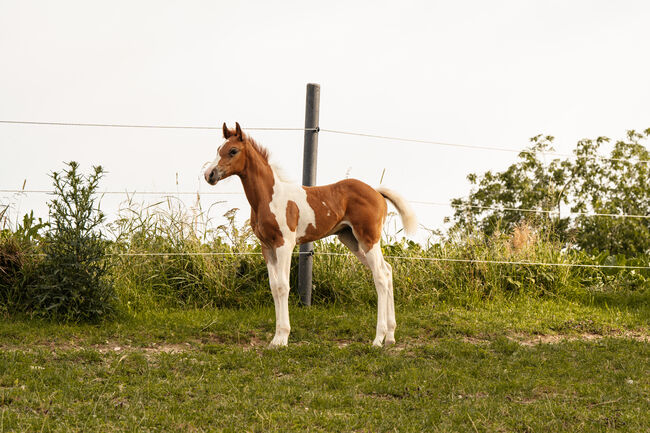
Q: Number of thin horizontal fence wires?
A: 3